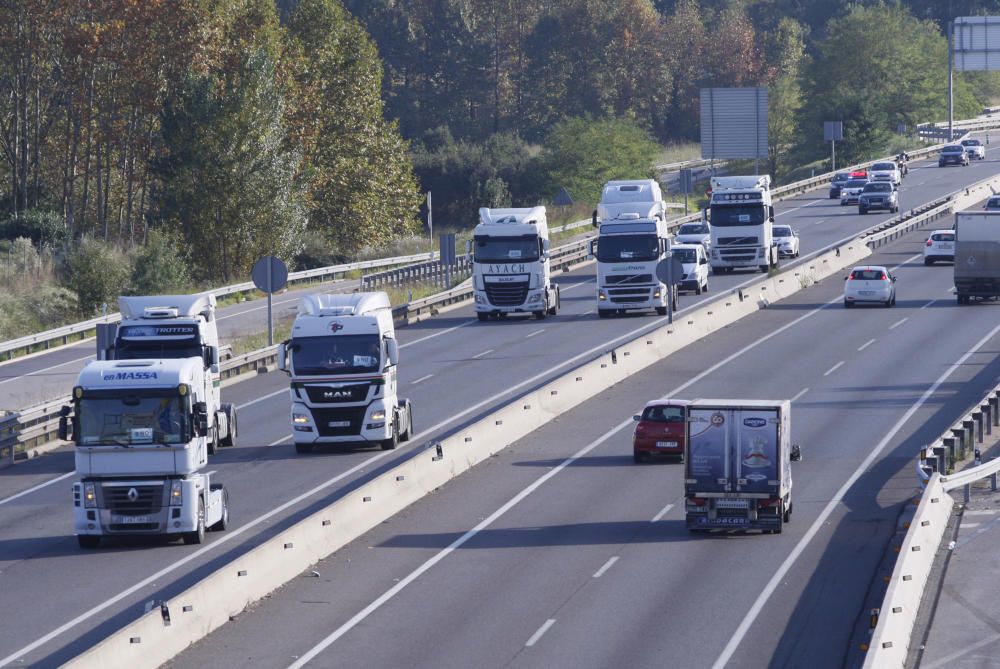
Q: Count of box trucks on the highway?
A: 2